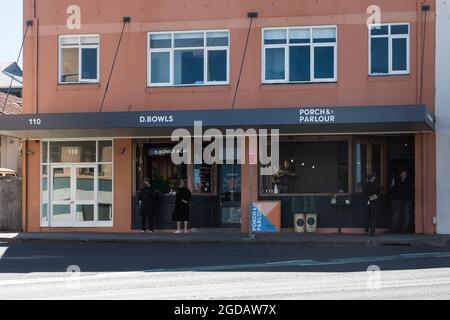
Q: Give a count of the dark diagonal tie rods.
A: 4